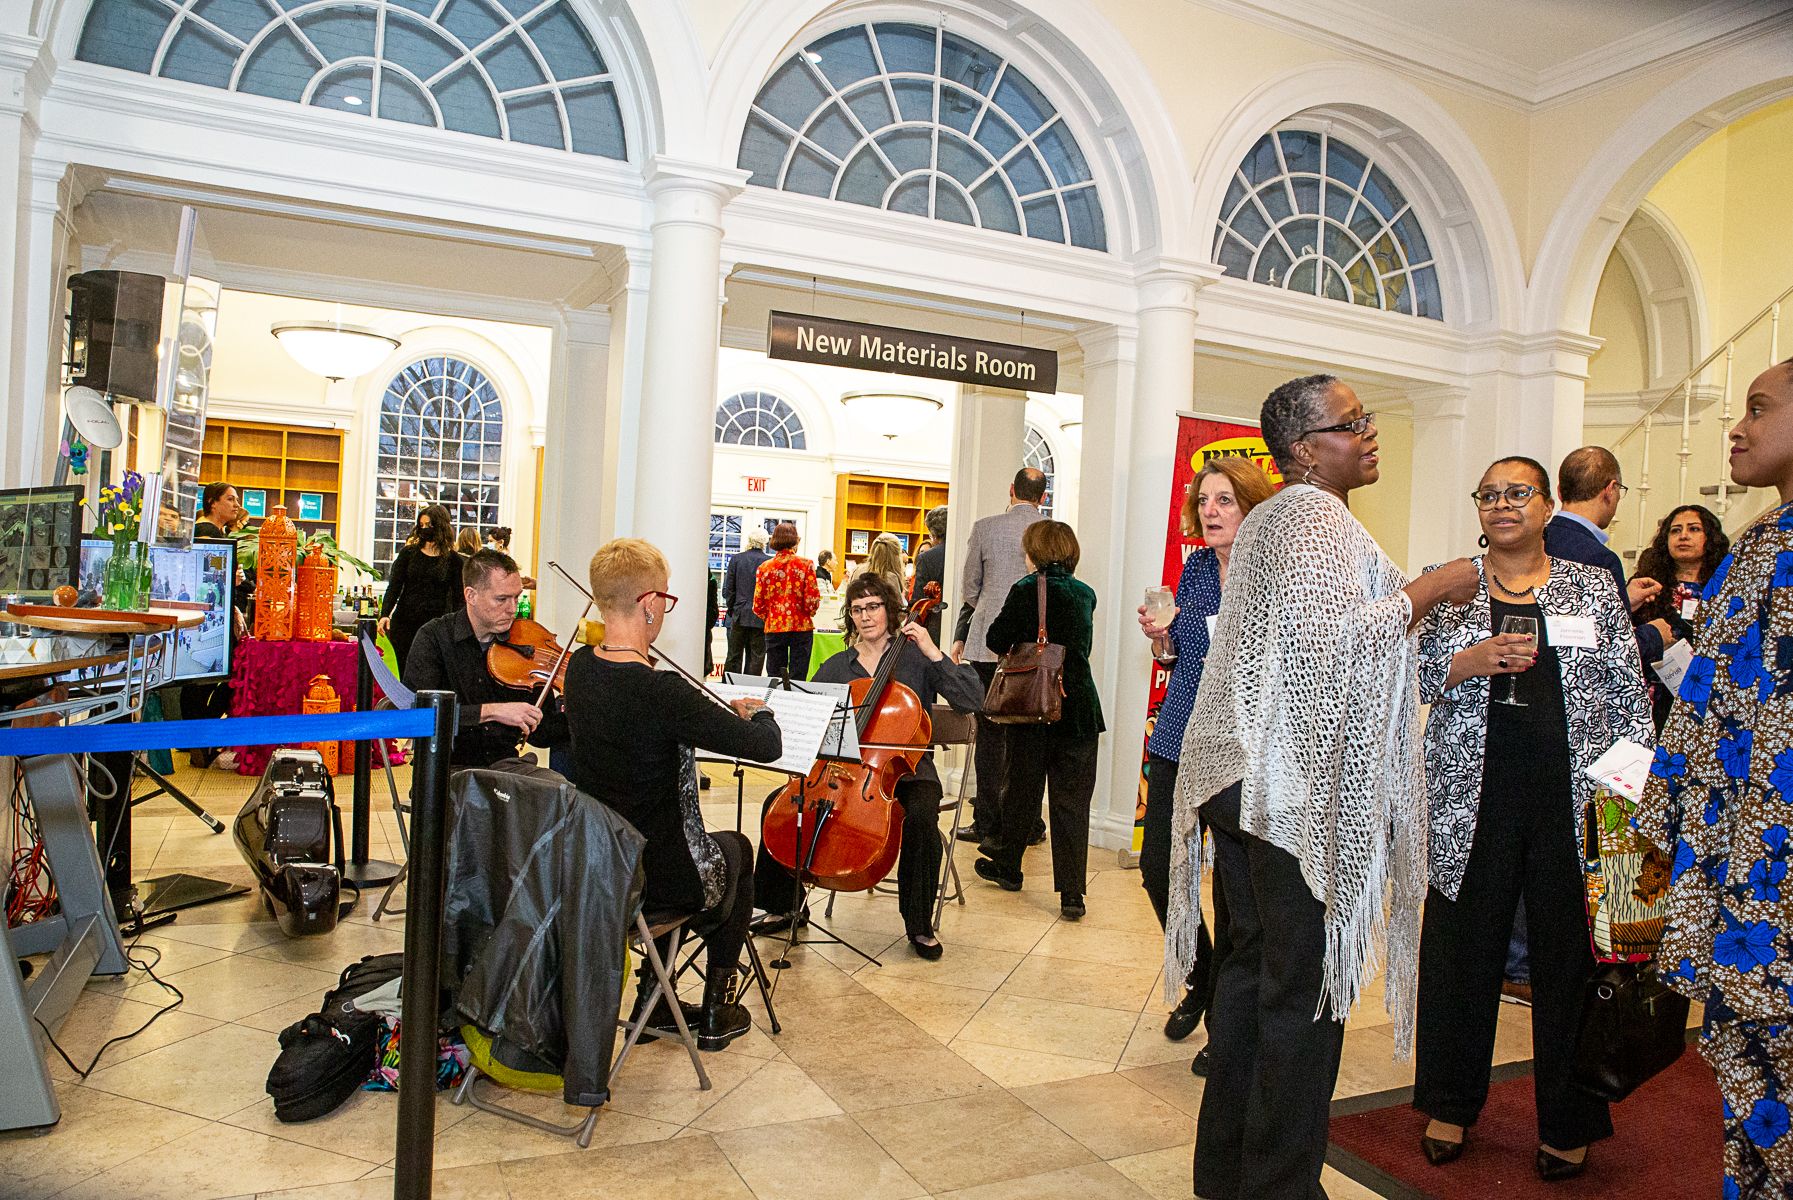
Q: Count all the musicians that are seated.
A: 3